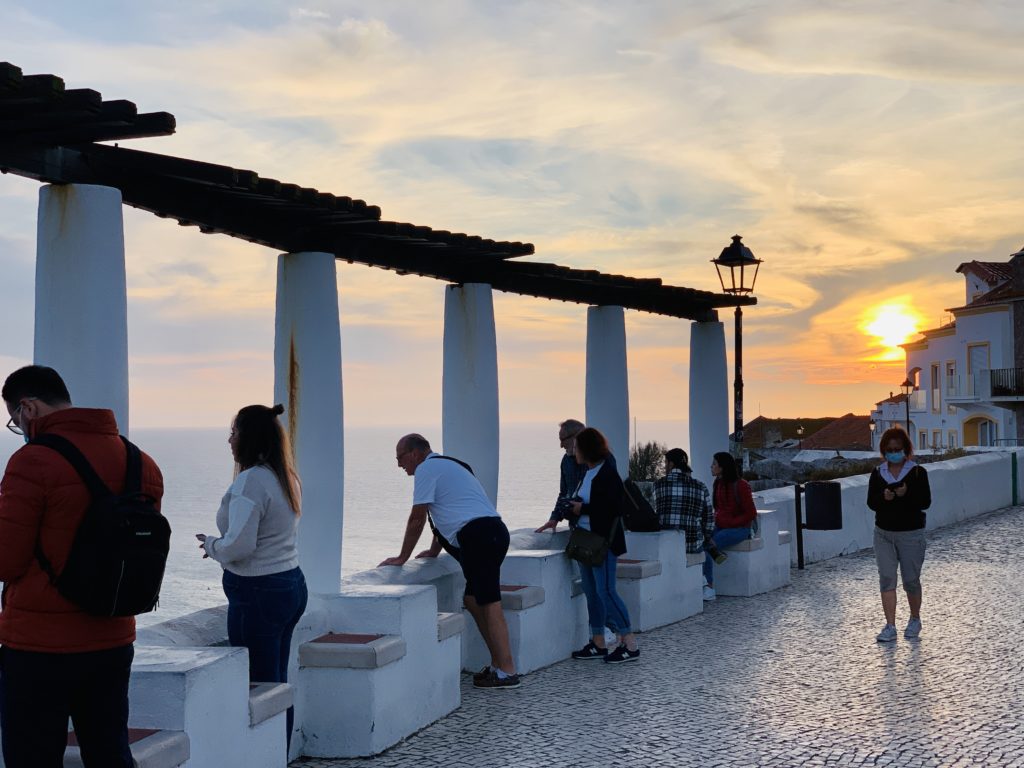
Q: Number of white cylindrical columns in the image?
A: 5